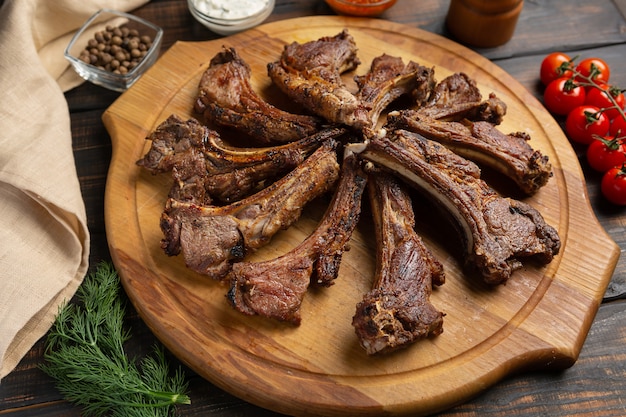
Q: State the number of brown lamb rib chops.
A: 10